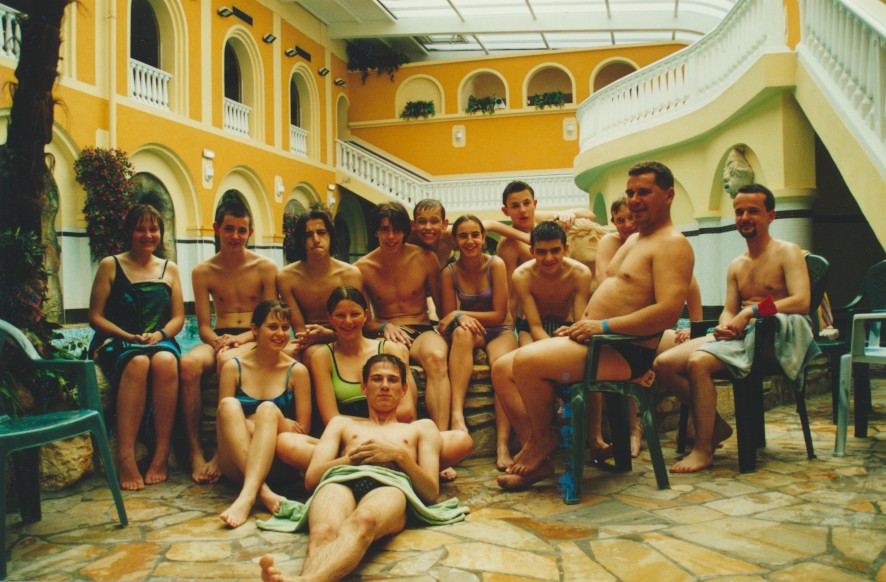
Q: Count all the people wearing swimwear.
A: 14